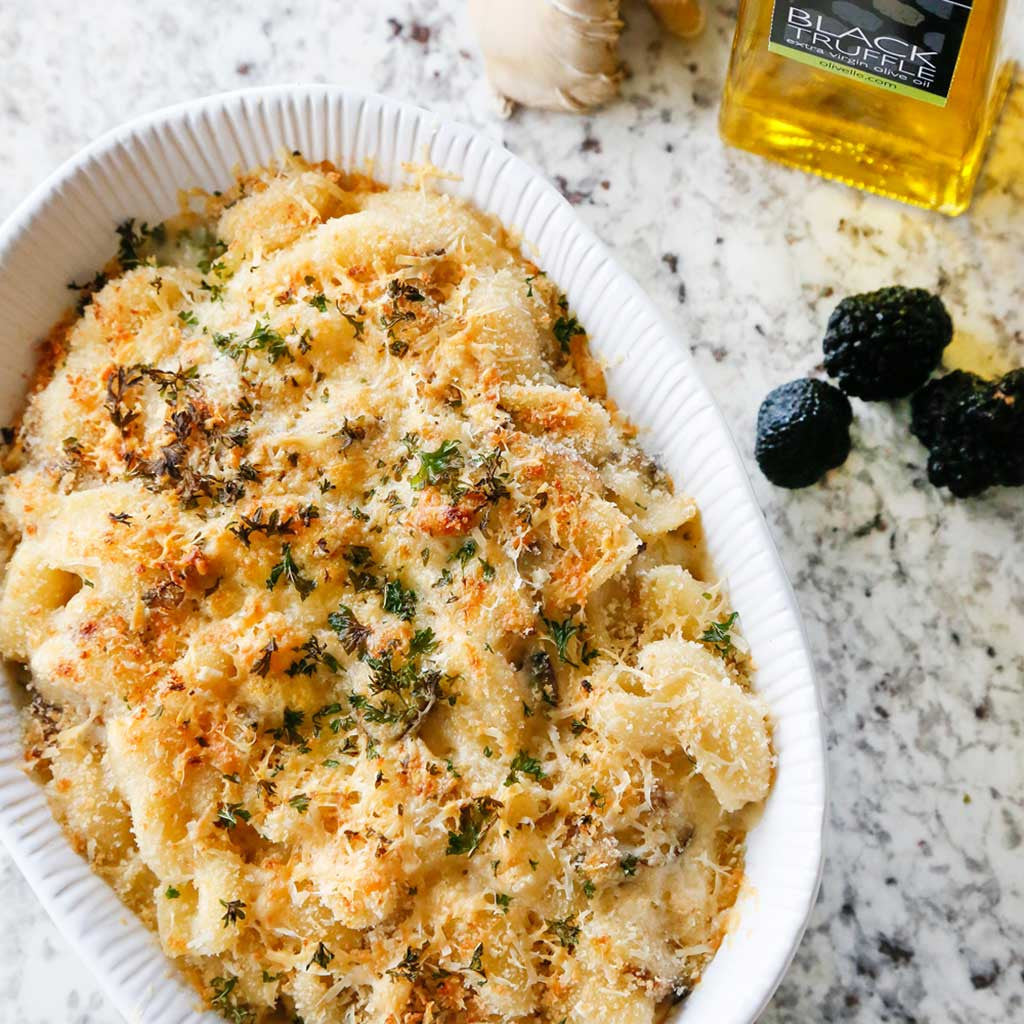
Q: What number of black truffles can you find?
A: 3